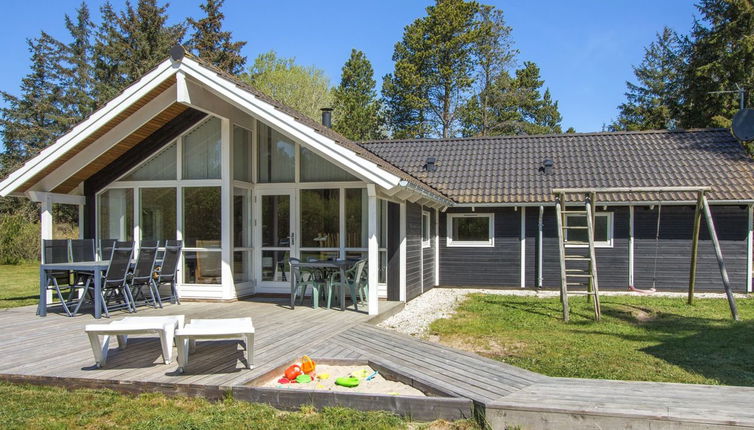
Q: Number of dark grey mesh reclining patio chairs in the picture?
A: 6